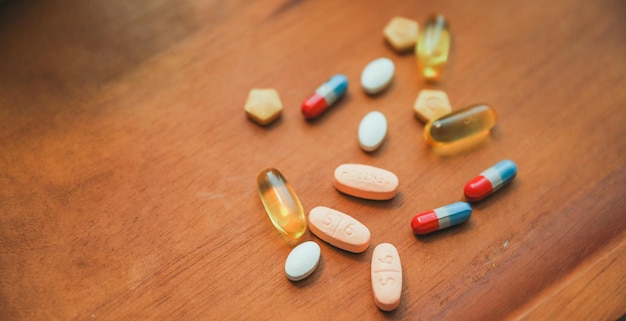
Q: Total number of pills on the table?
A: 15